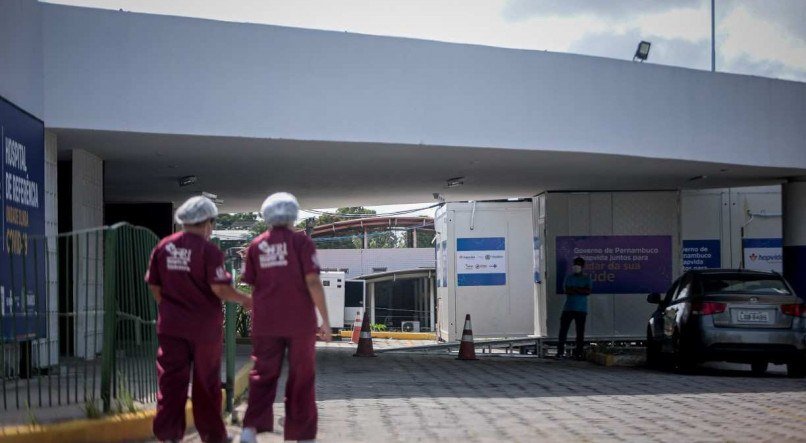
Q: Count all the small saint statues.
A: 0